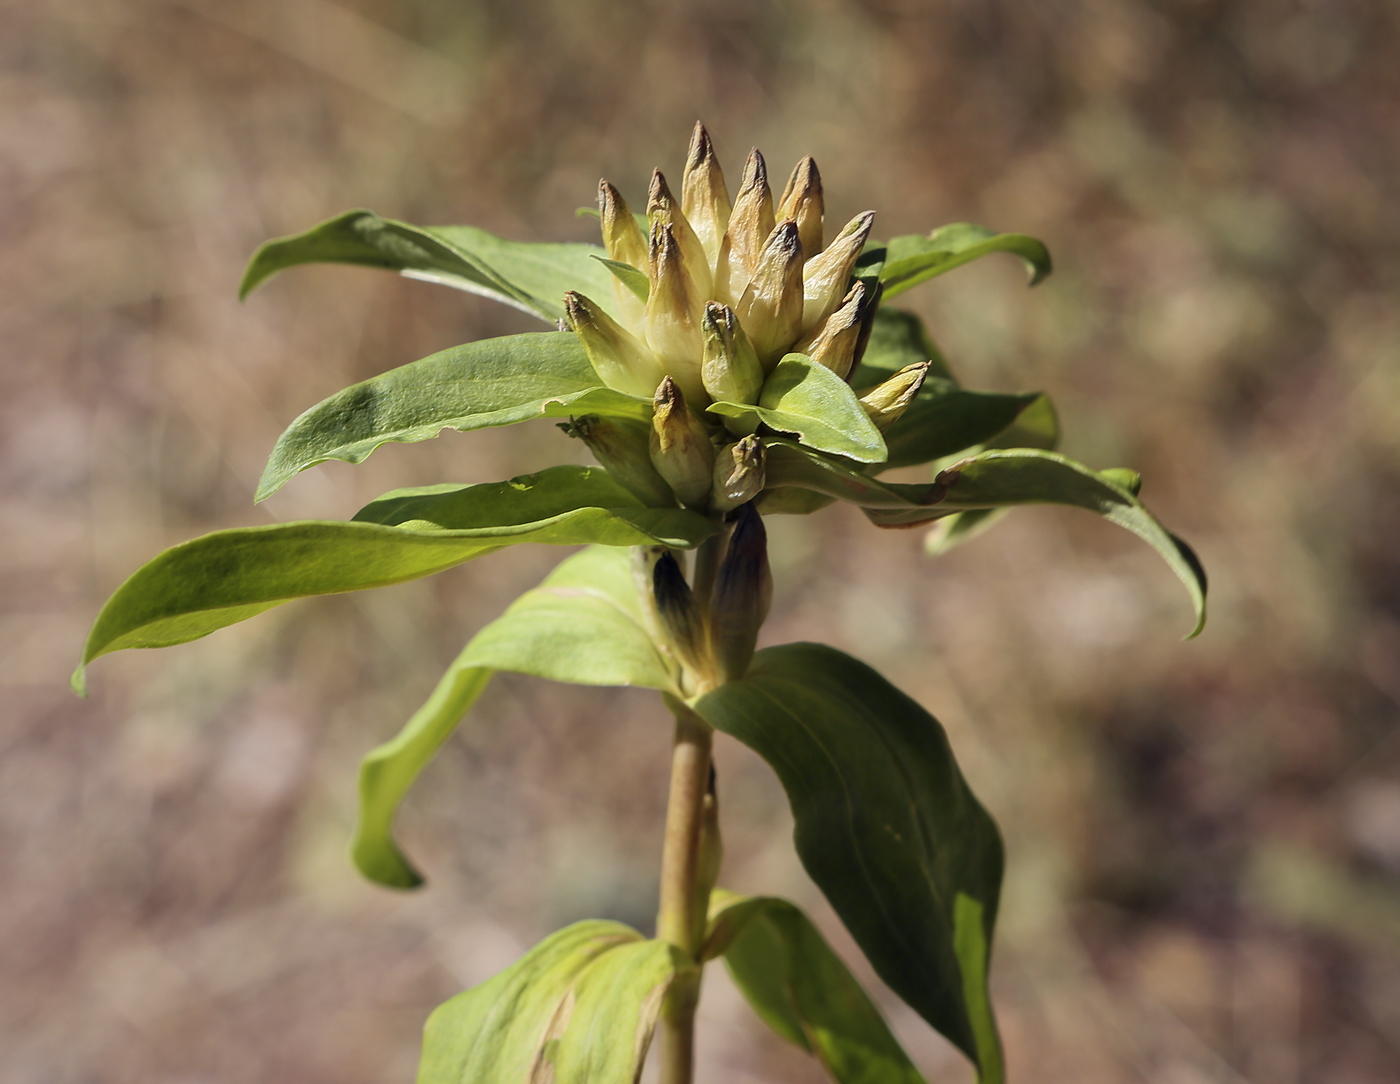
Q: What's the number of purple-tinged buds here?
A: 2